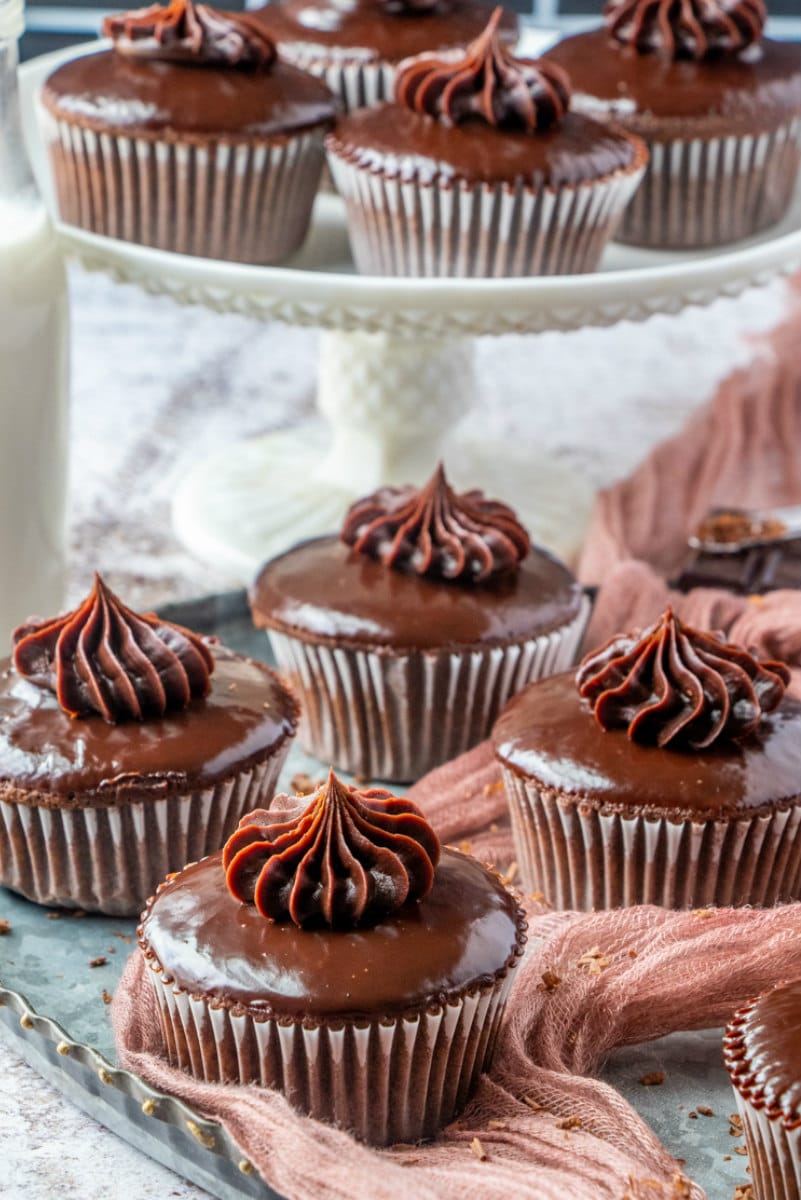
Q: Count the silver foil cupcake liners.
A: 0